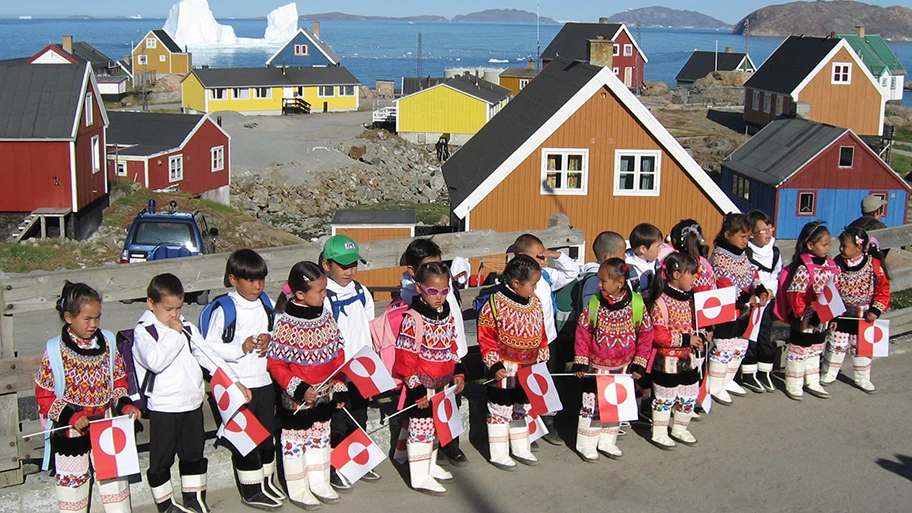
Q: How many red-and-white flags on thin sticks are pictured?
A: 15